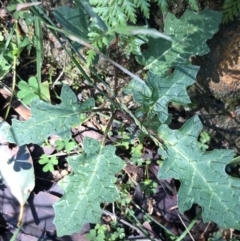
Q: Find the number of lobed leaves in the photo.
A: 5